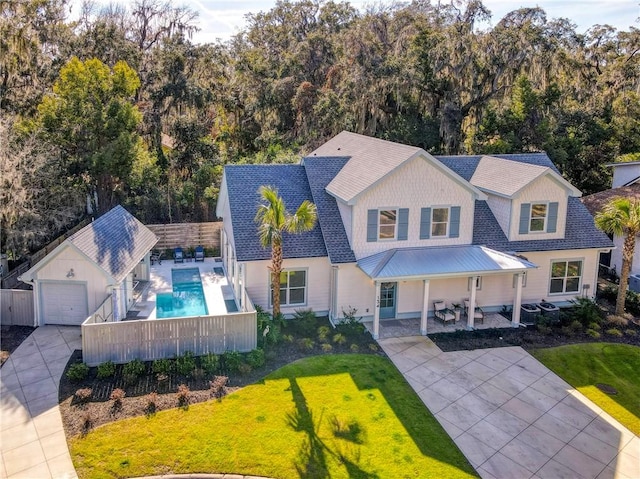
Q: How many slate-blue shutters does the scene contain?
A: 6